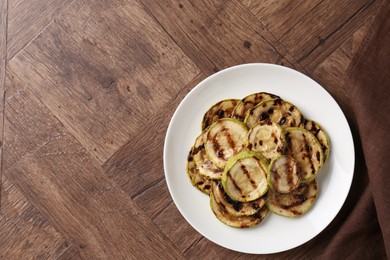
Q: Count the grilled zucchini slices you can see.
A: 14